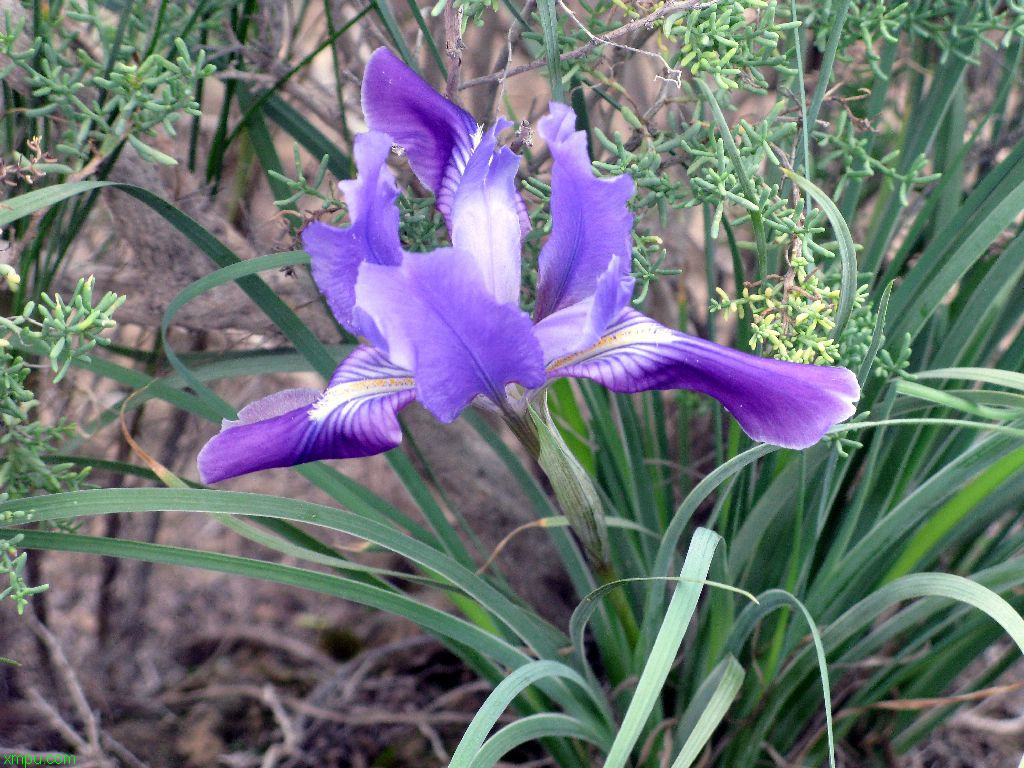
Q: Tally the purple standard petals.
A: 3